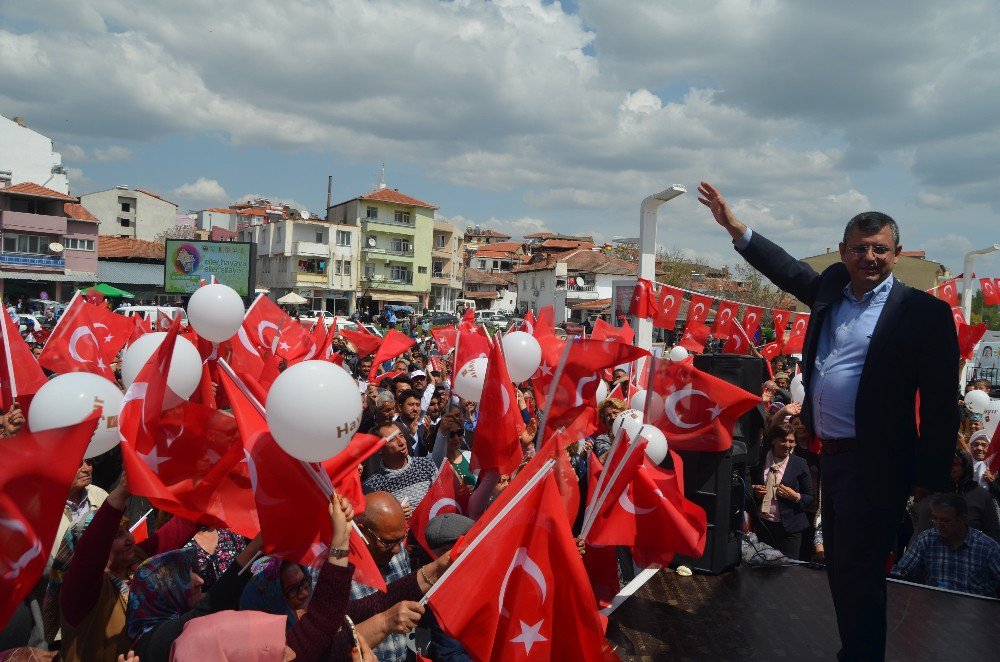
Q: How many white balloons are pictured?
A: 14